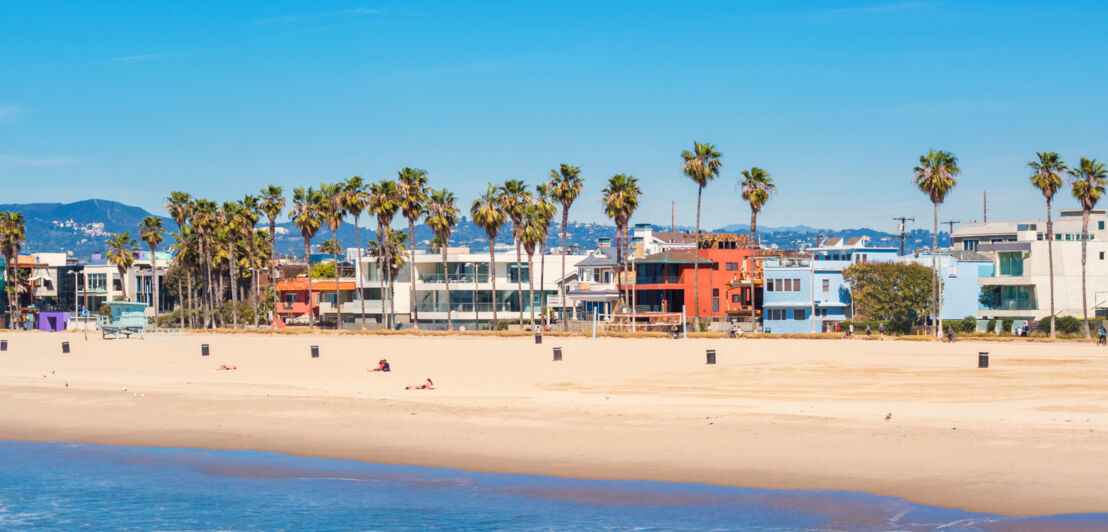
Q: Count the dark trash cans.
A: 8